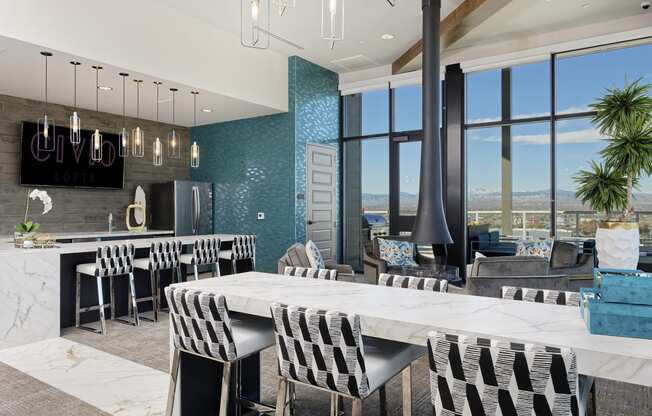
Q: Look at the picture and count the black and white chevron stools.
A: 10